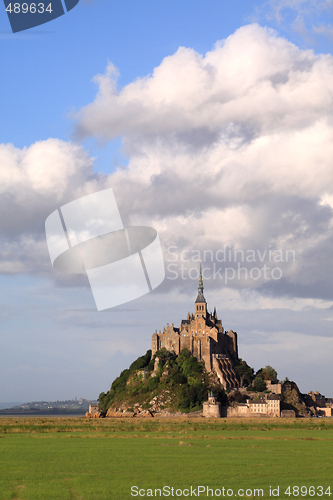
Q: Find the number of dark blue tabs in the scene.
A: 2